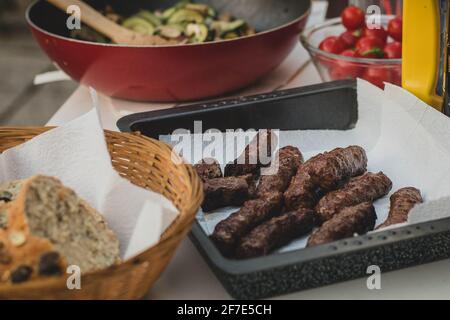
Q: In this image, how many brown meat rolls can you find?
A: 11